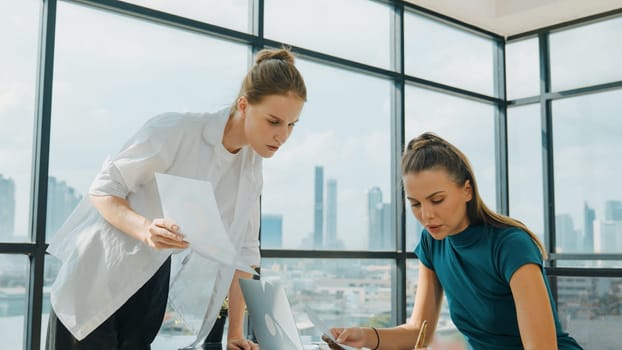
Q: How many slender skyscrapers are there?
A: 2